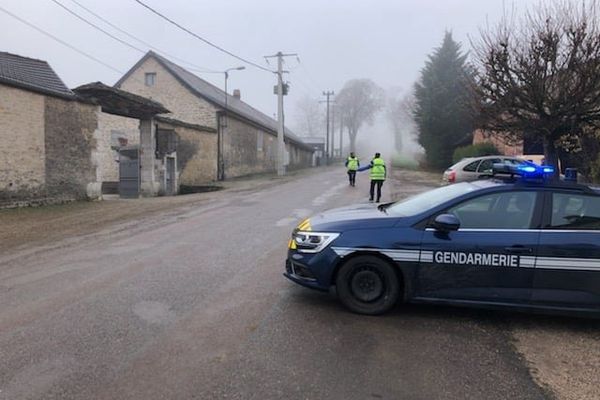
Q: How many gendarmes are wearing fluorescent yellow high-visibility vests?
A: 2